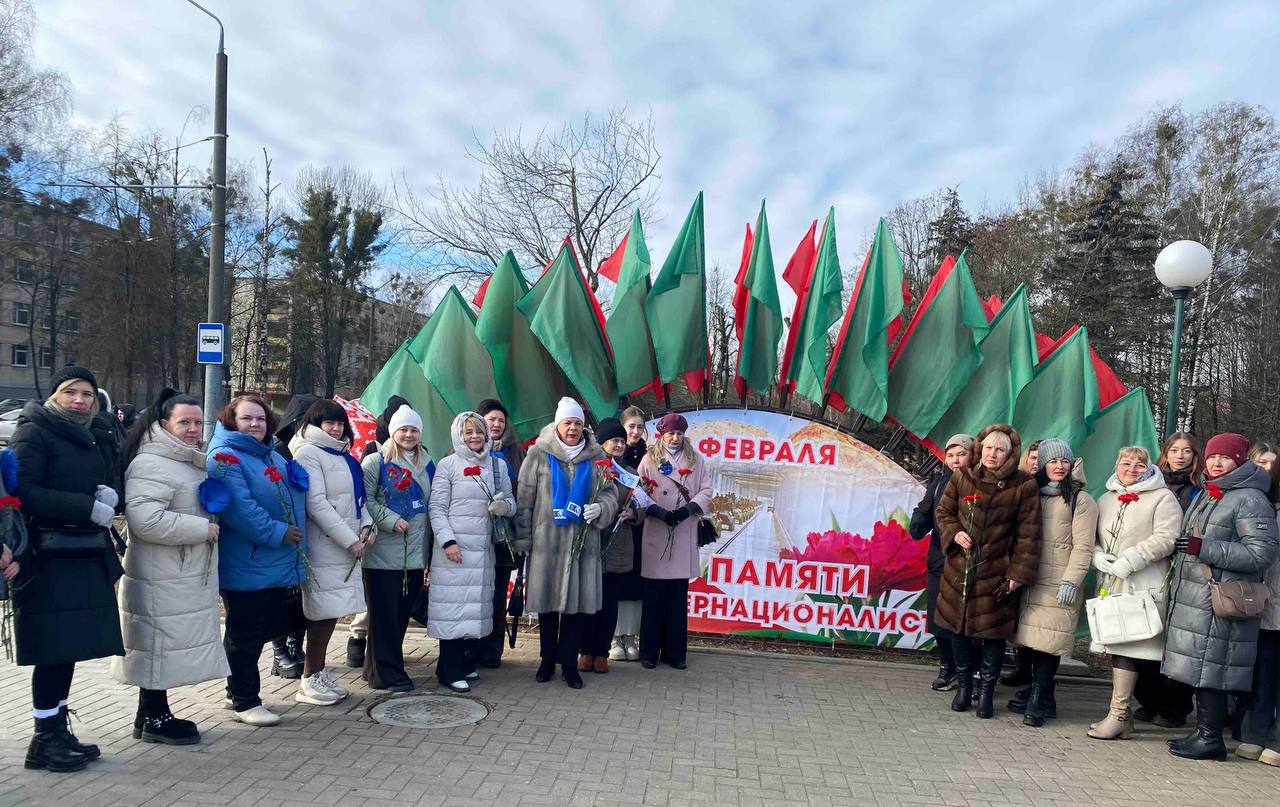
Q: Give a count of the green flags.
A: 13